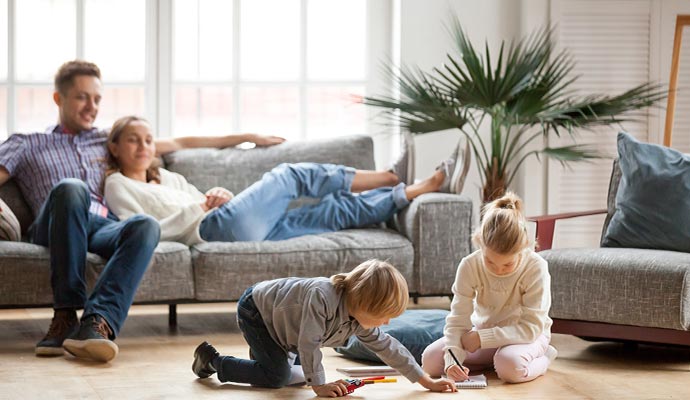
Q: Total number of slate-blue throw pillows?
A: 2